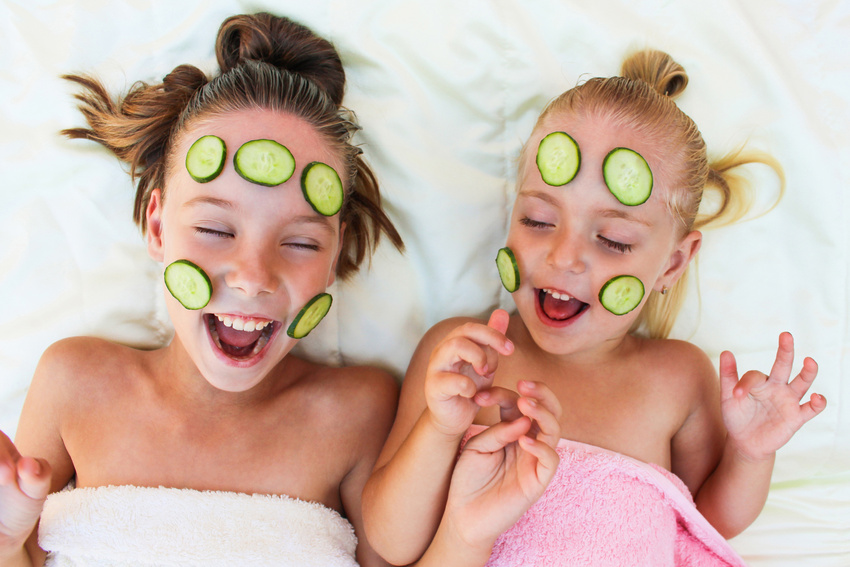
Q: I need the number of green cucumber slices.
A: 9